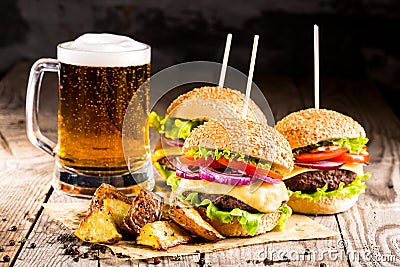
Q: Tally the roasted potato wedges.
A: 5